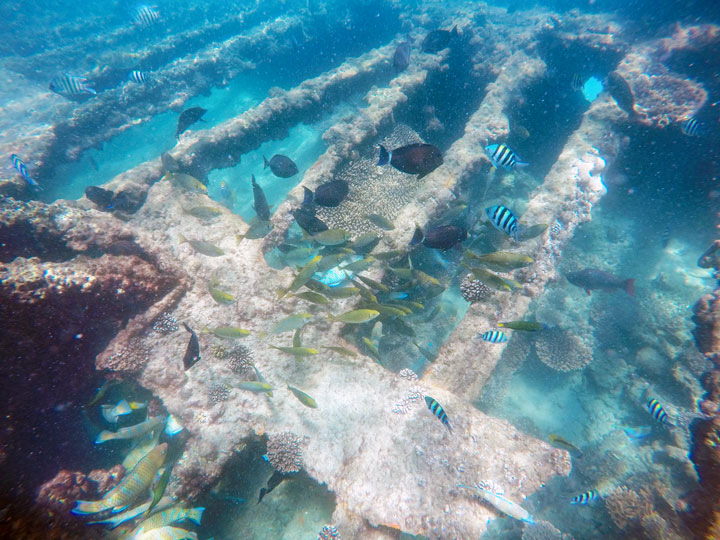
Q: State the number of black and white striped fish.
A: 11